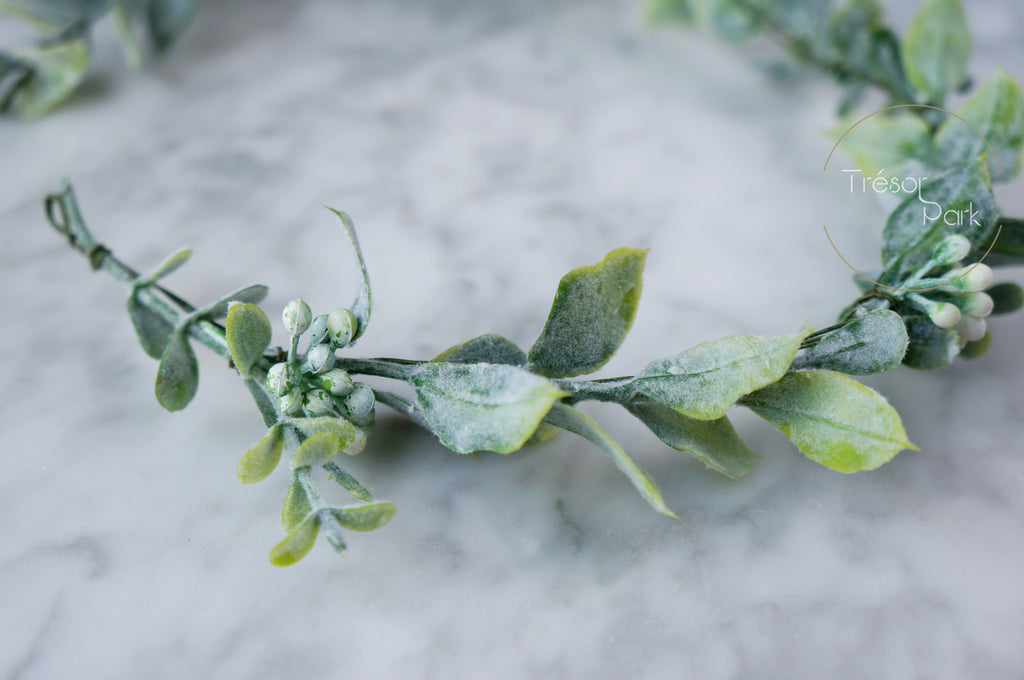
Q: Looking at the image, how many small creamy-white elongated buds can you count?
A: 5